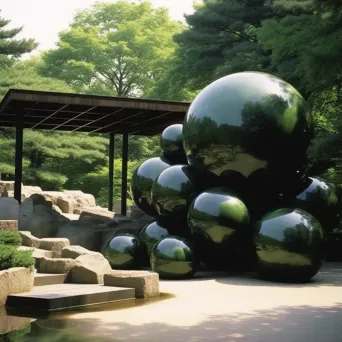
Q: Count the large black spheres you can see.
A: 10